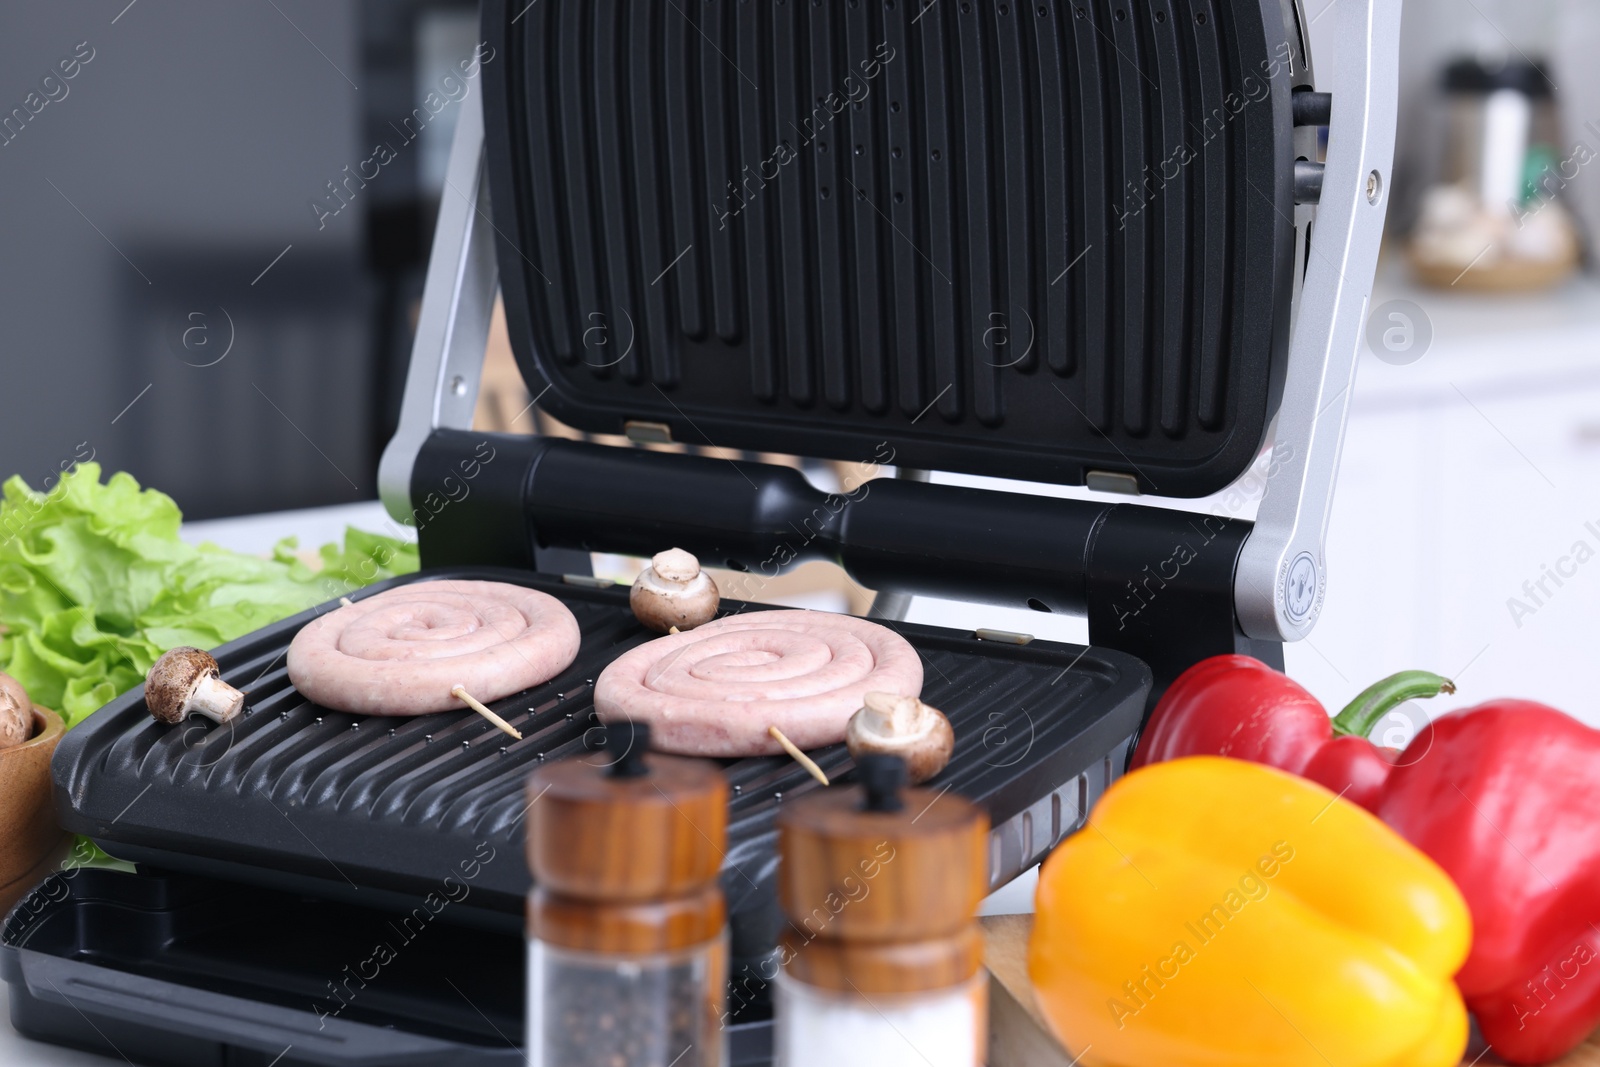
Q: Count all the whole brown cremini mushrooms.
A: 3